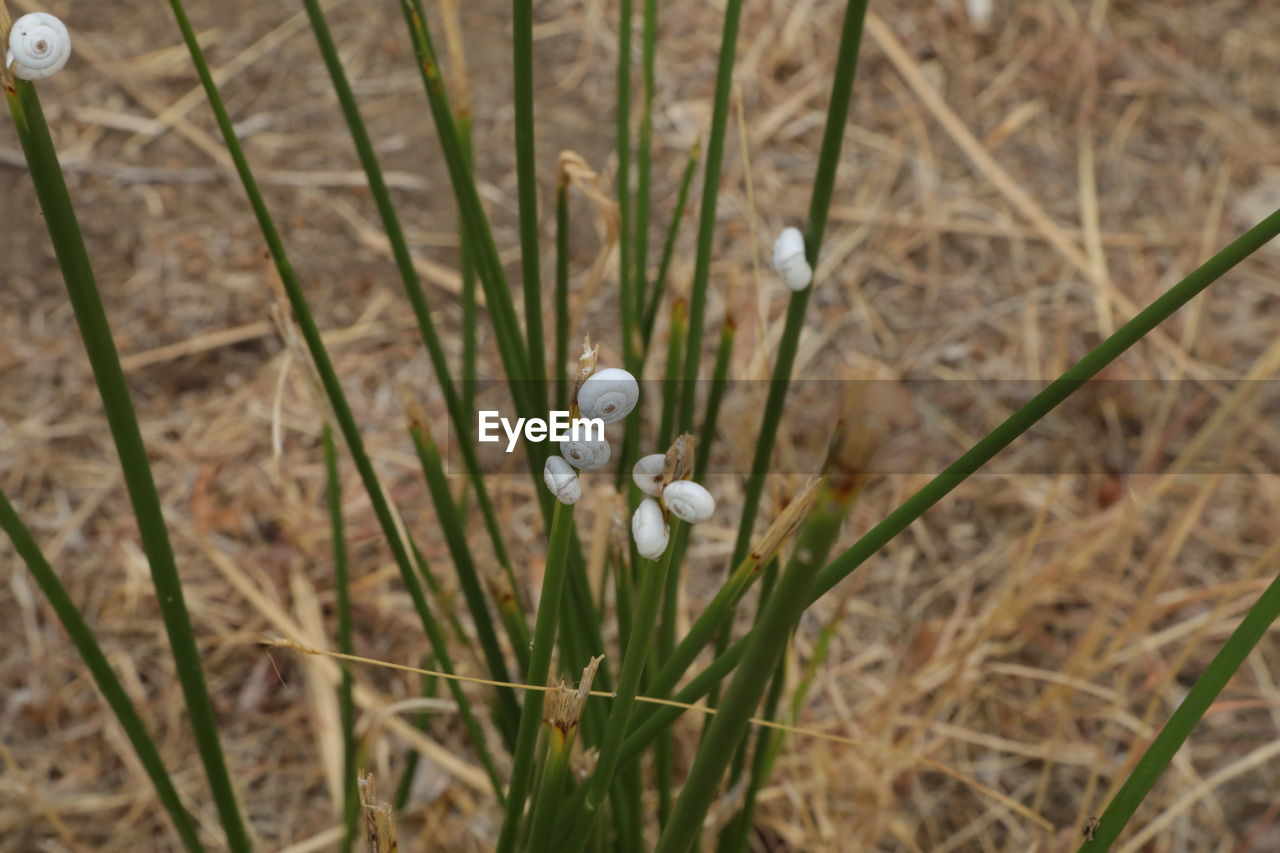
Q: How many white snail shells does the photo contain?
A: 8